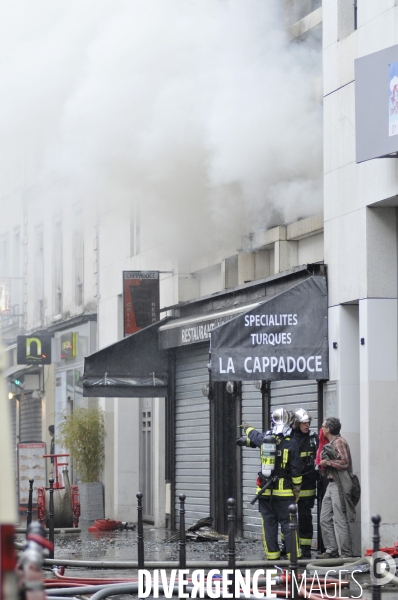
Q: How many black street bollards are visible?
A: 7